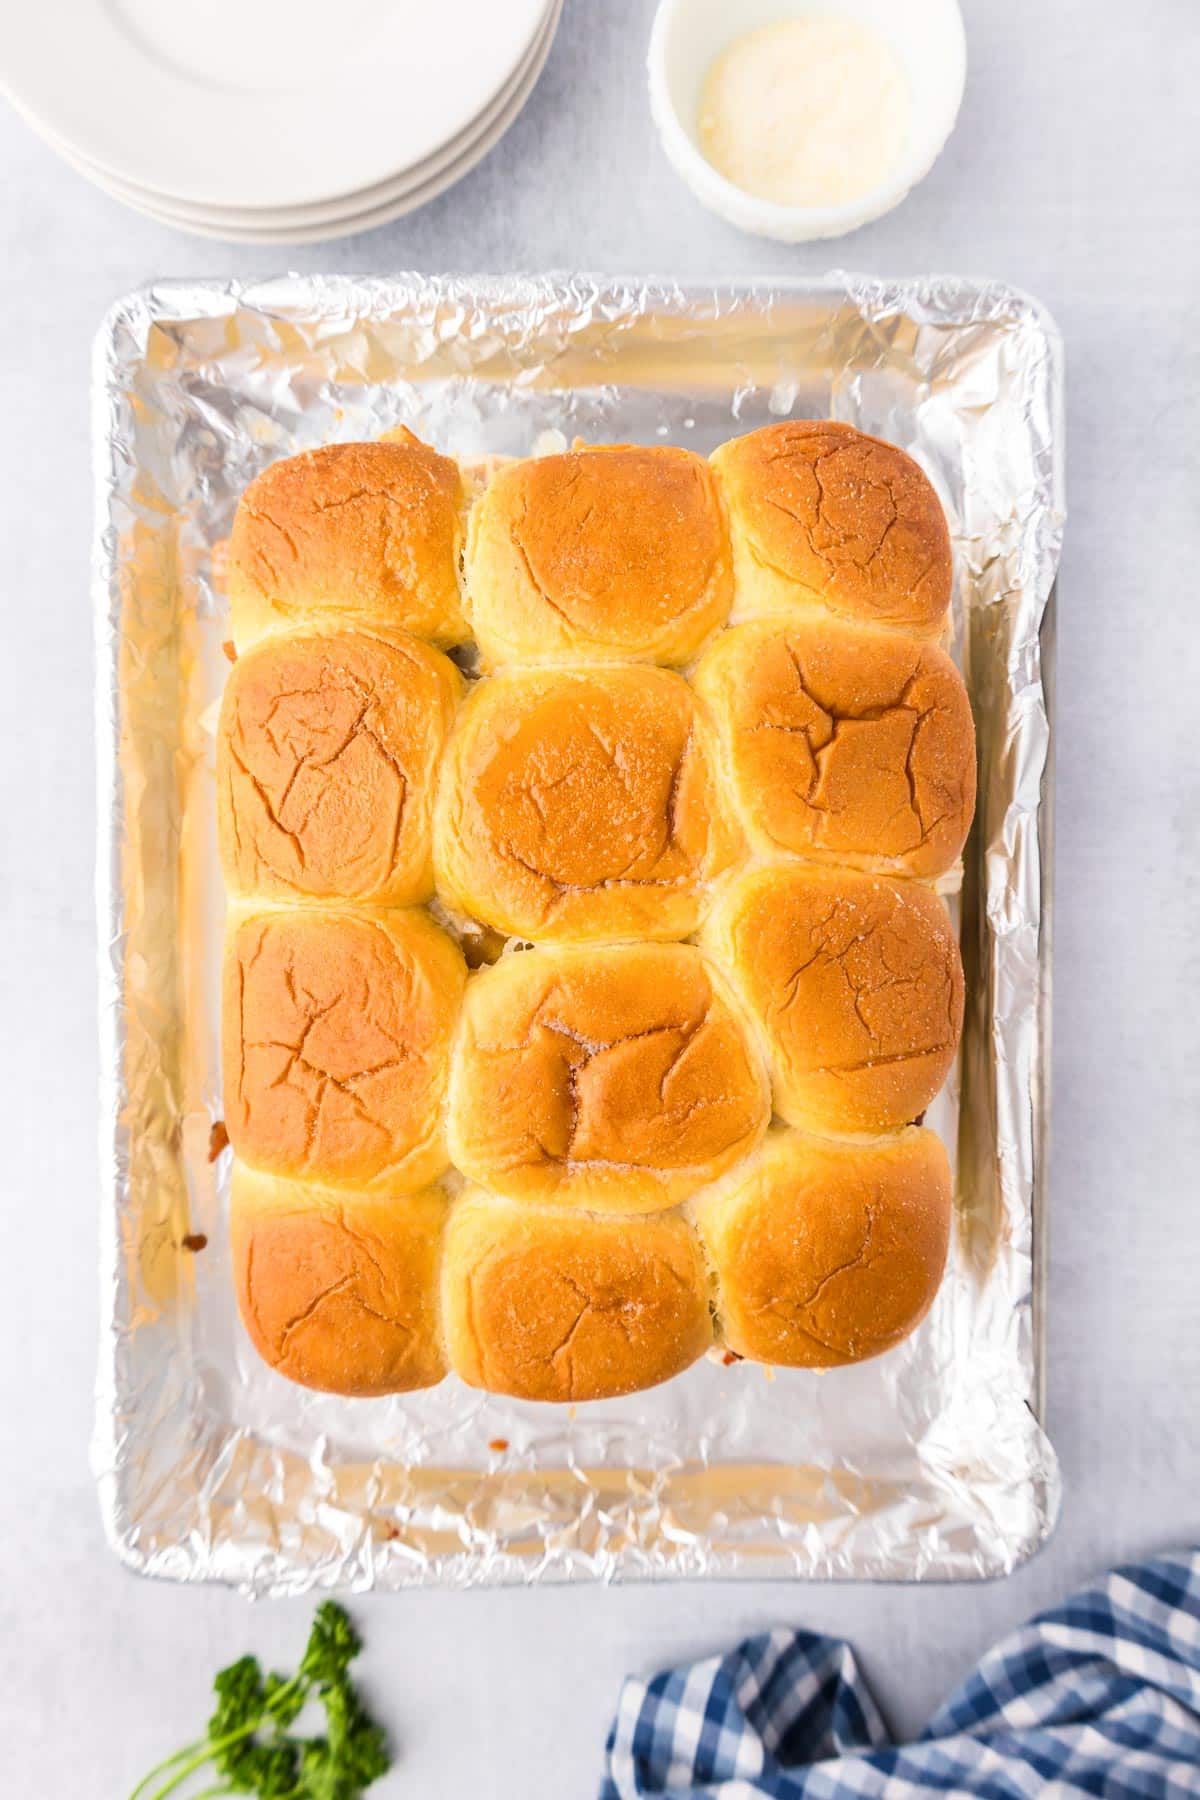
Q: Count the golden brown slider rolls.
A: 12